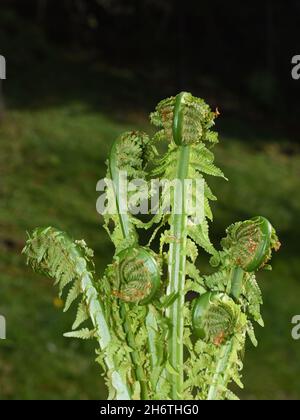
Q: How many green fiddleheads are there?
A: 6